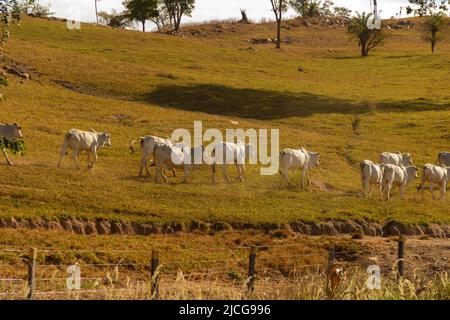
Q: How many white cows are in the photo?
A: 11